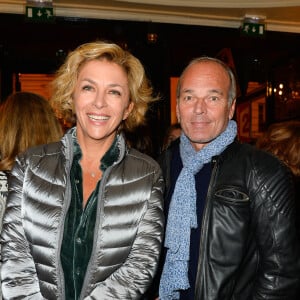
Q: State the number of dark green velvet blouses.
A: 1